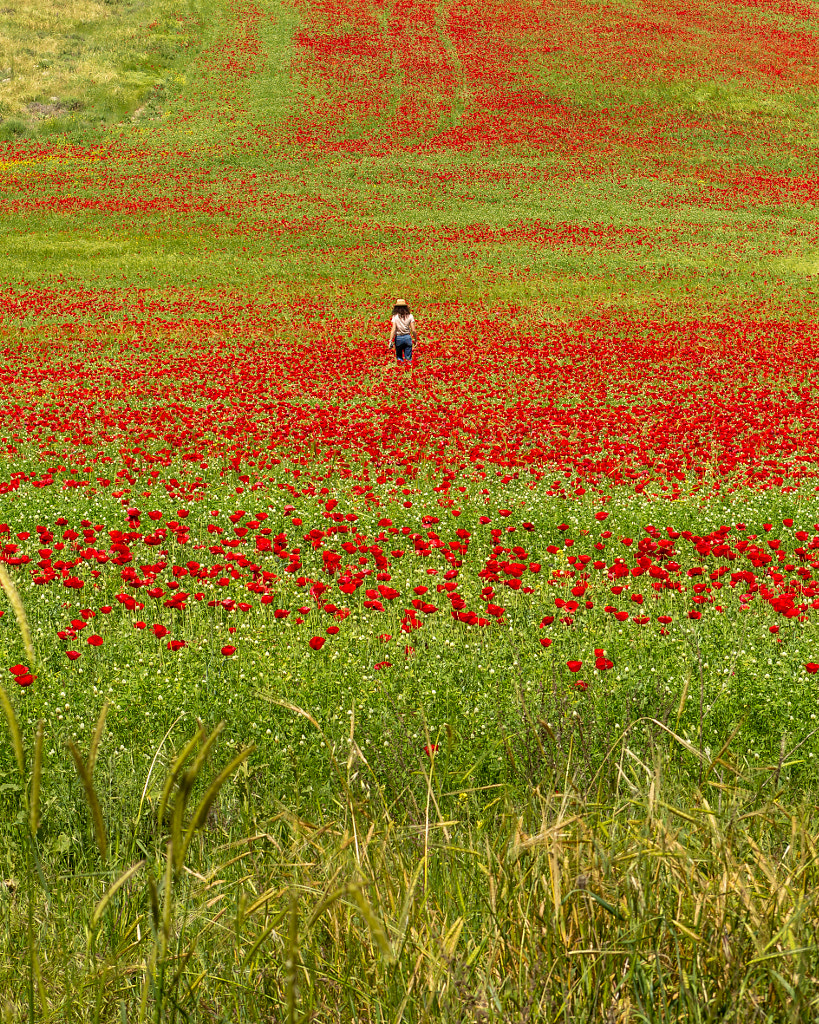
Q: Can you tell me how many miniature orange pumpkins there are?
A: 0